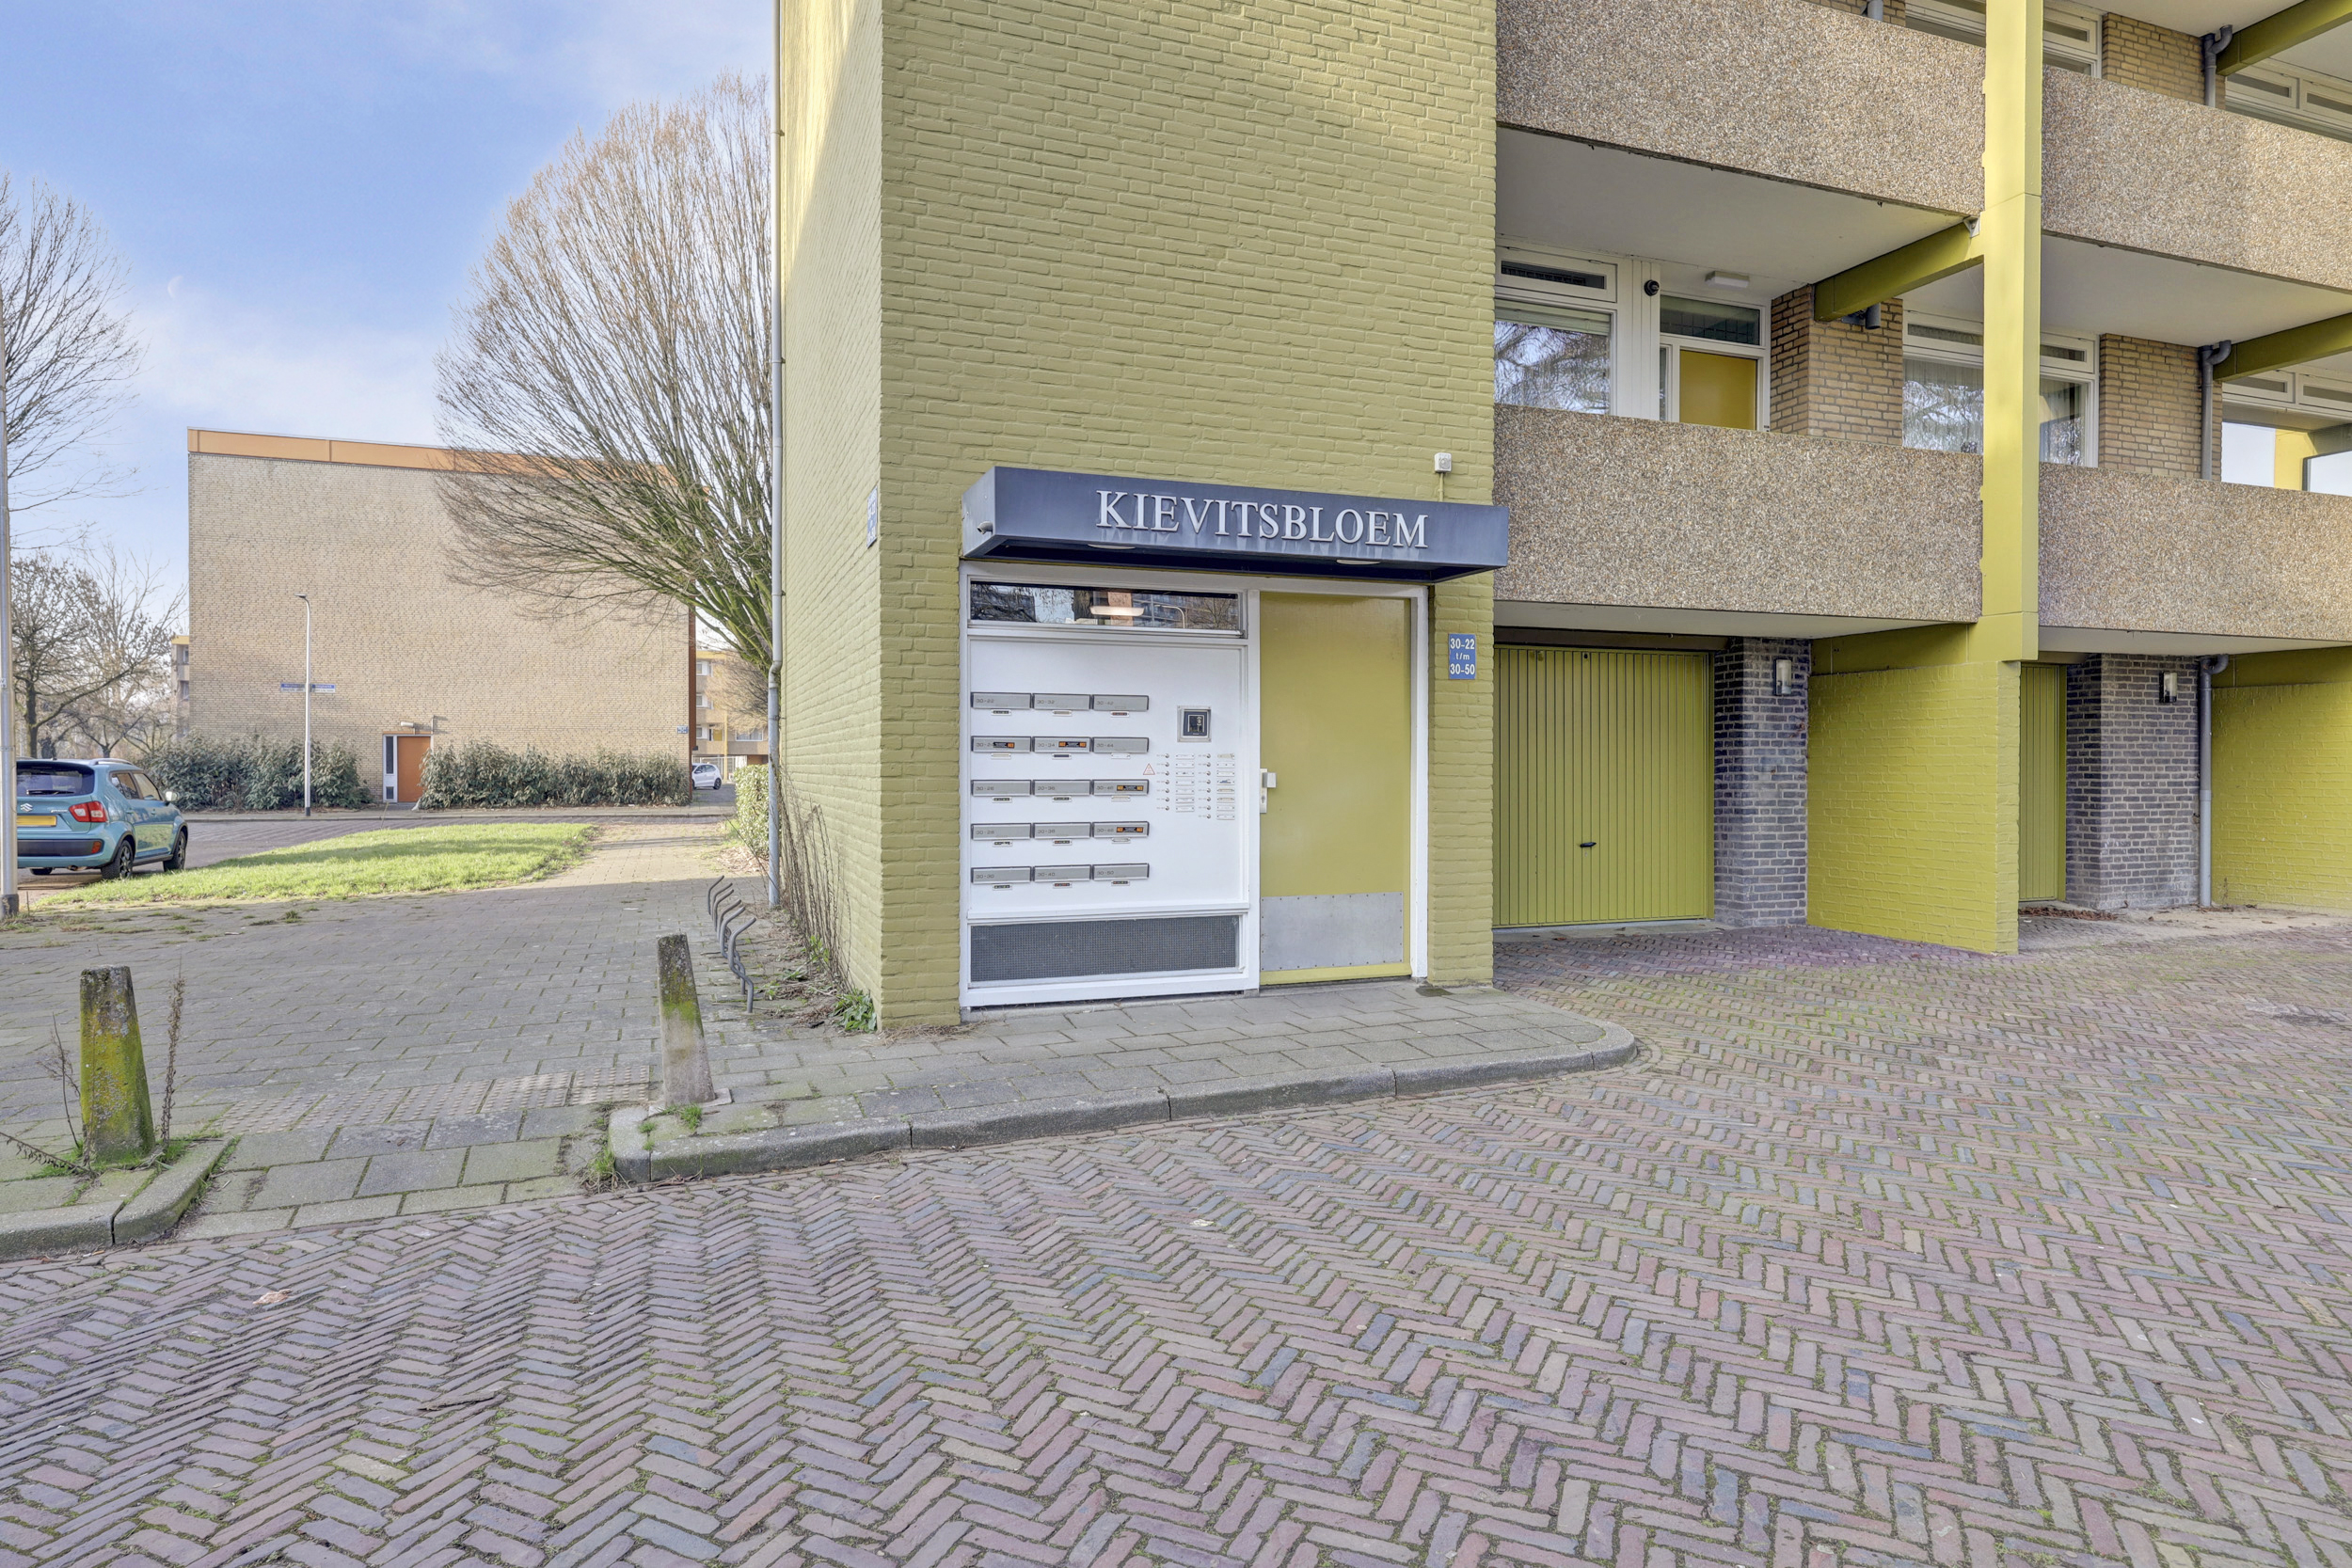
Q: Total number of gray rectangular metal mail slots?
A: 15